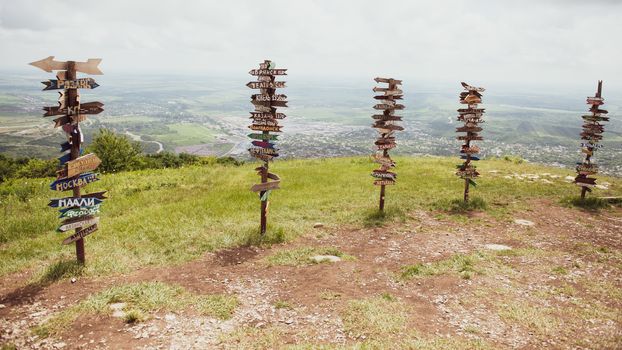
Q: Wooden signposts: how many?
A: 5